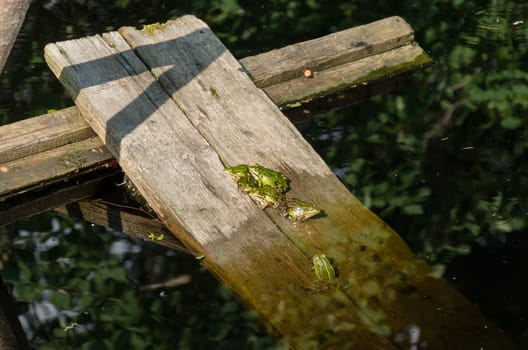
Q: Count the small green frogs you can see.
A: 5